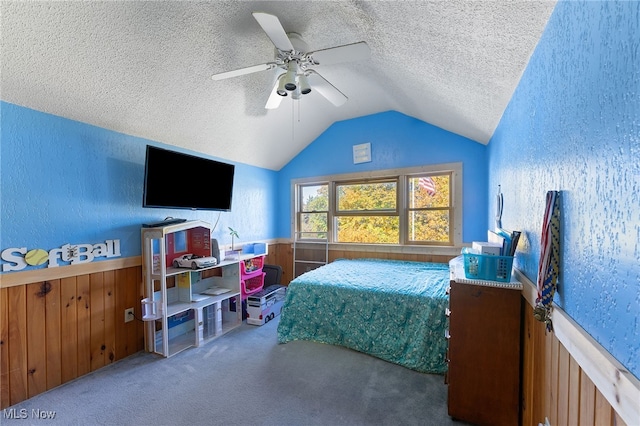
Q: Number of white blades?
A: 5